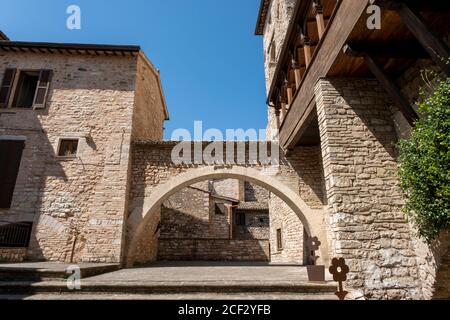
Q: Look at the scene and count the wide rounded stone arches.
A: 1